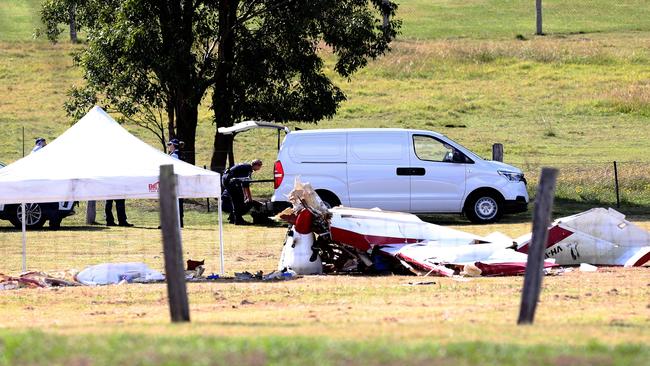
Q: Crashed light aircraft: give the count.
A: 1